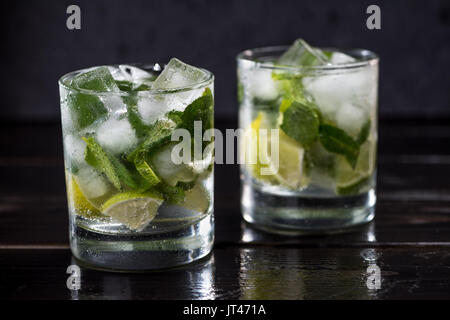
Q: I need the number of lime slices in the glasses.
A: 4